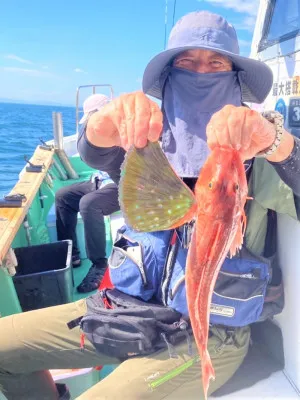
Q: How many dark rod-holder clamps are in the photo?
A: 3